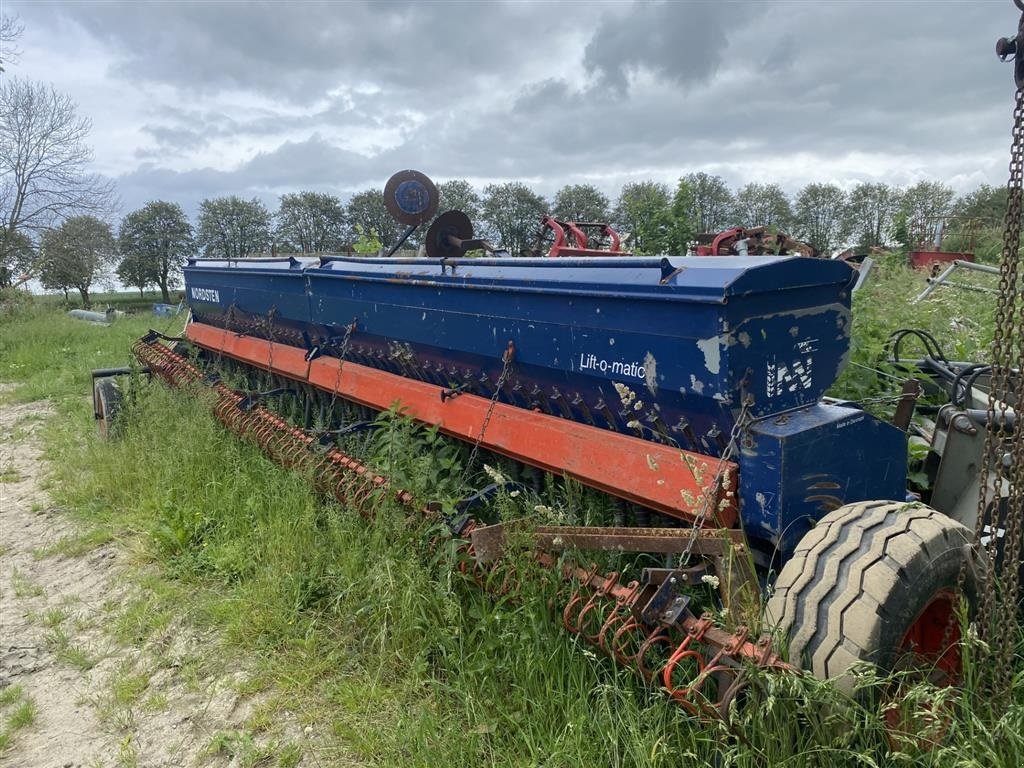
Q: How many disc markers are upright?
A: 2